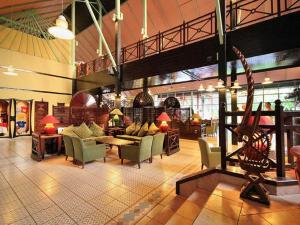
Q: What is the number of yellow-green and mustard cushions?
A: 7